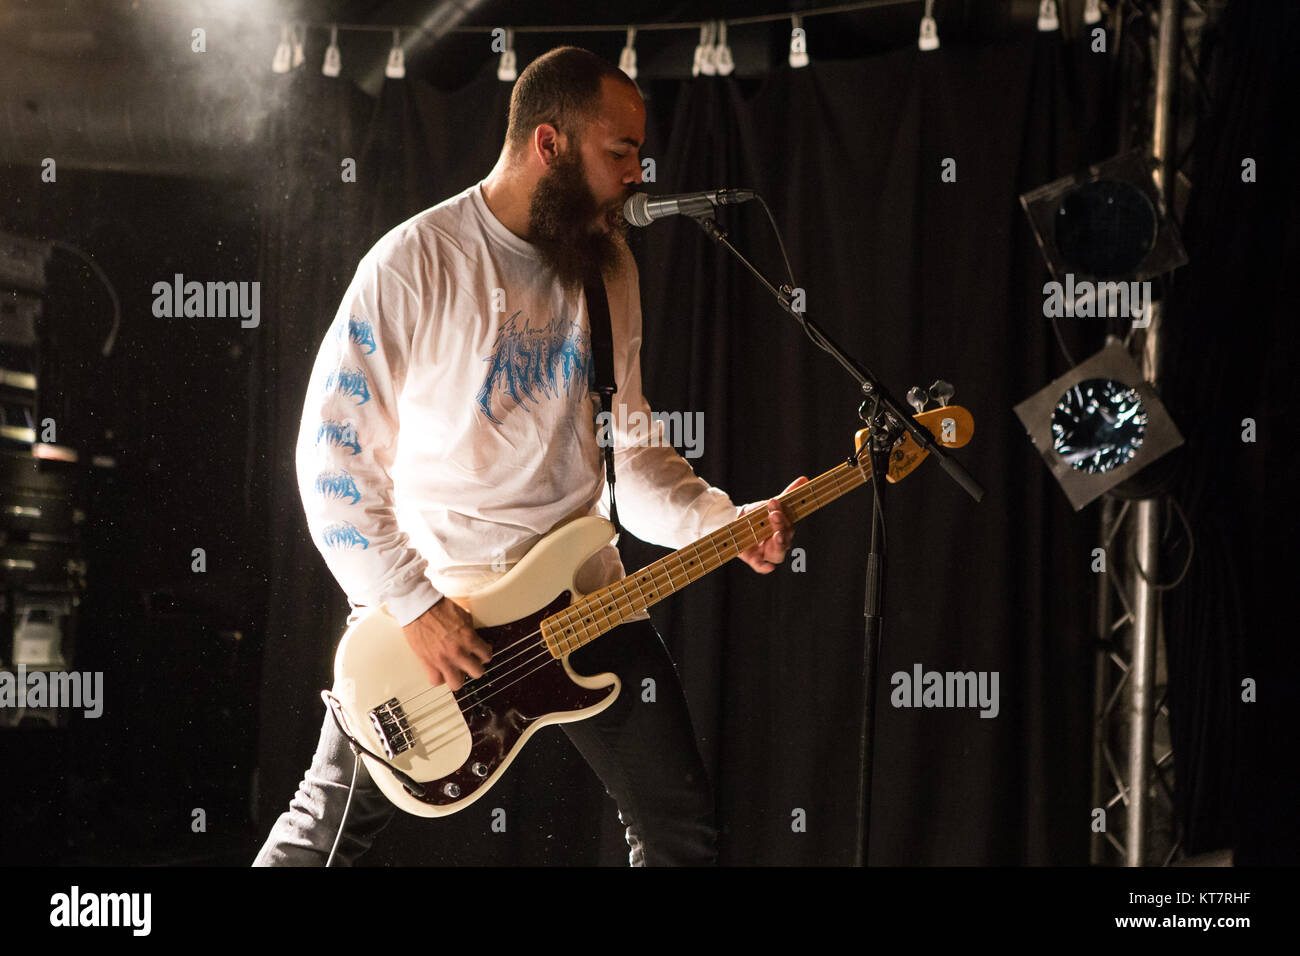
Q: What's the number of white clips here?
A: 13